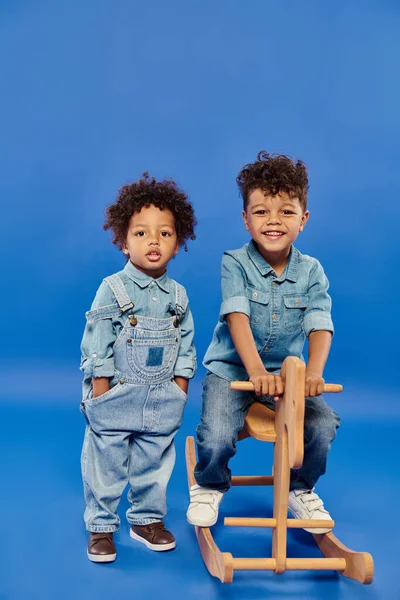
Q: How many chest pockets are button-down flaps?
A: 2